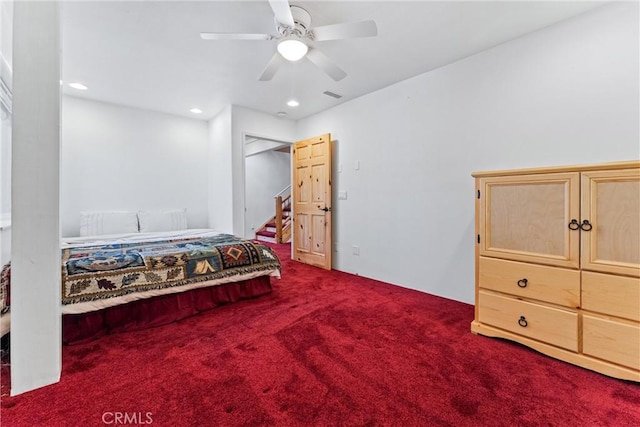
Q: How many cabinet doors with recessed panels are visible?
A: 2